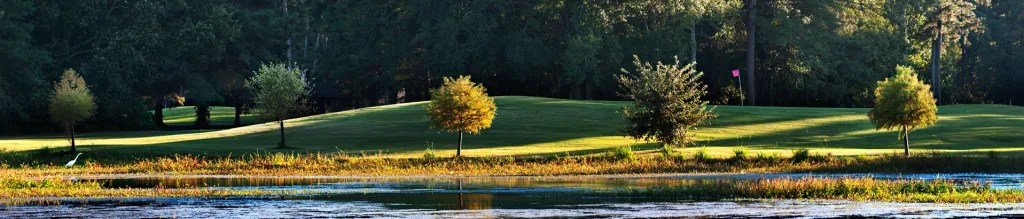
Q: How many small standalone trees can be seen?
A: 5